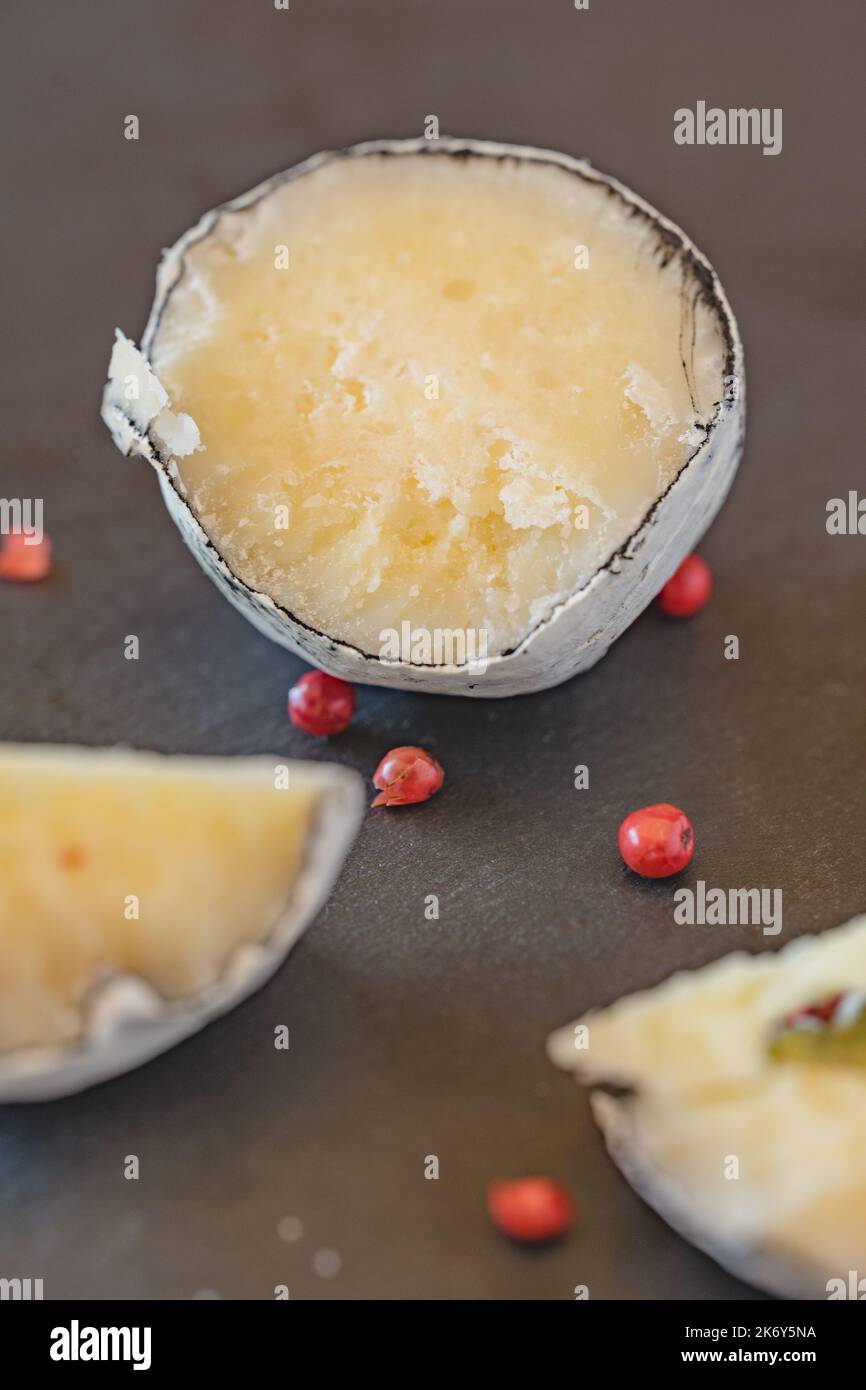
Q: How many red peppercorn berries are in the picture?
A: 6